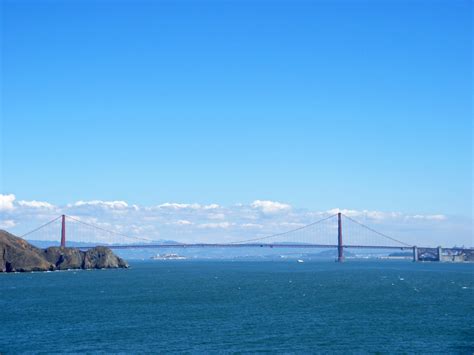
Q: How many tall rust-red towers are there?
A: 2